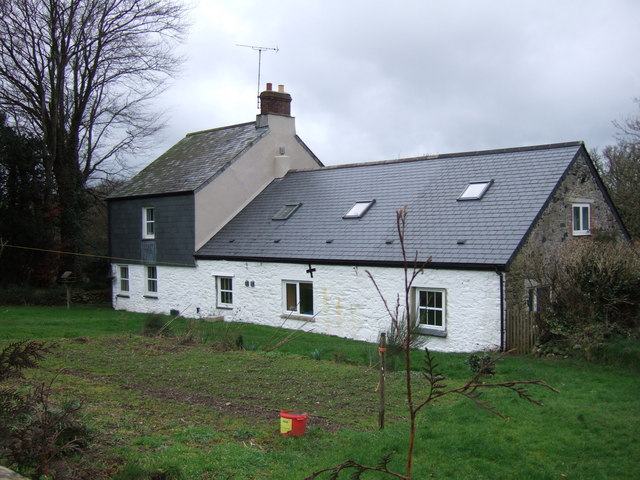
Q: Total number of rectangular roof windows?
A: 3